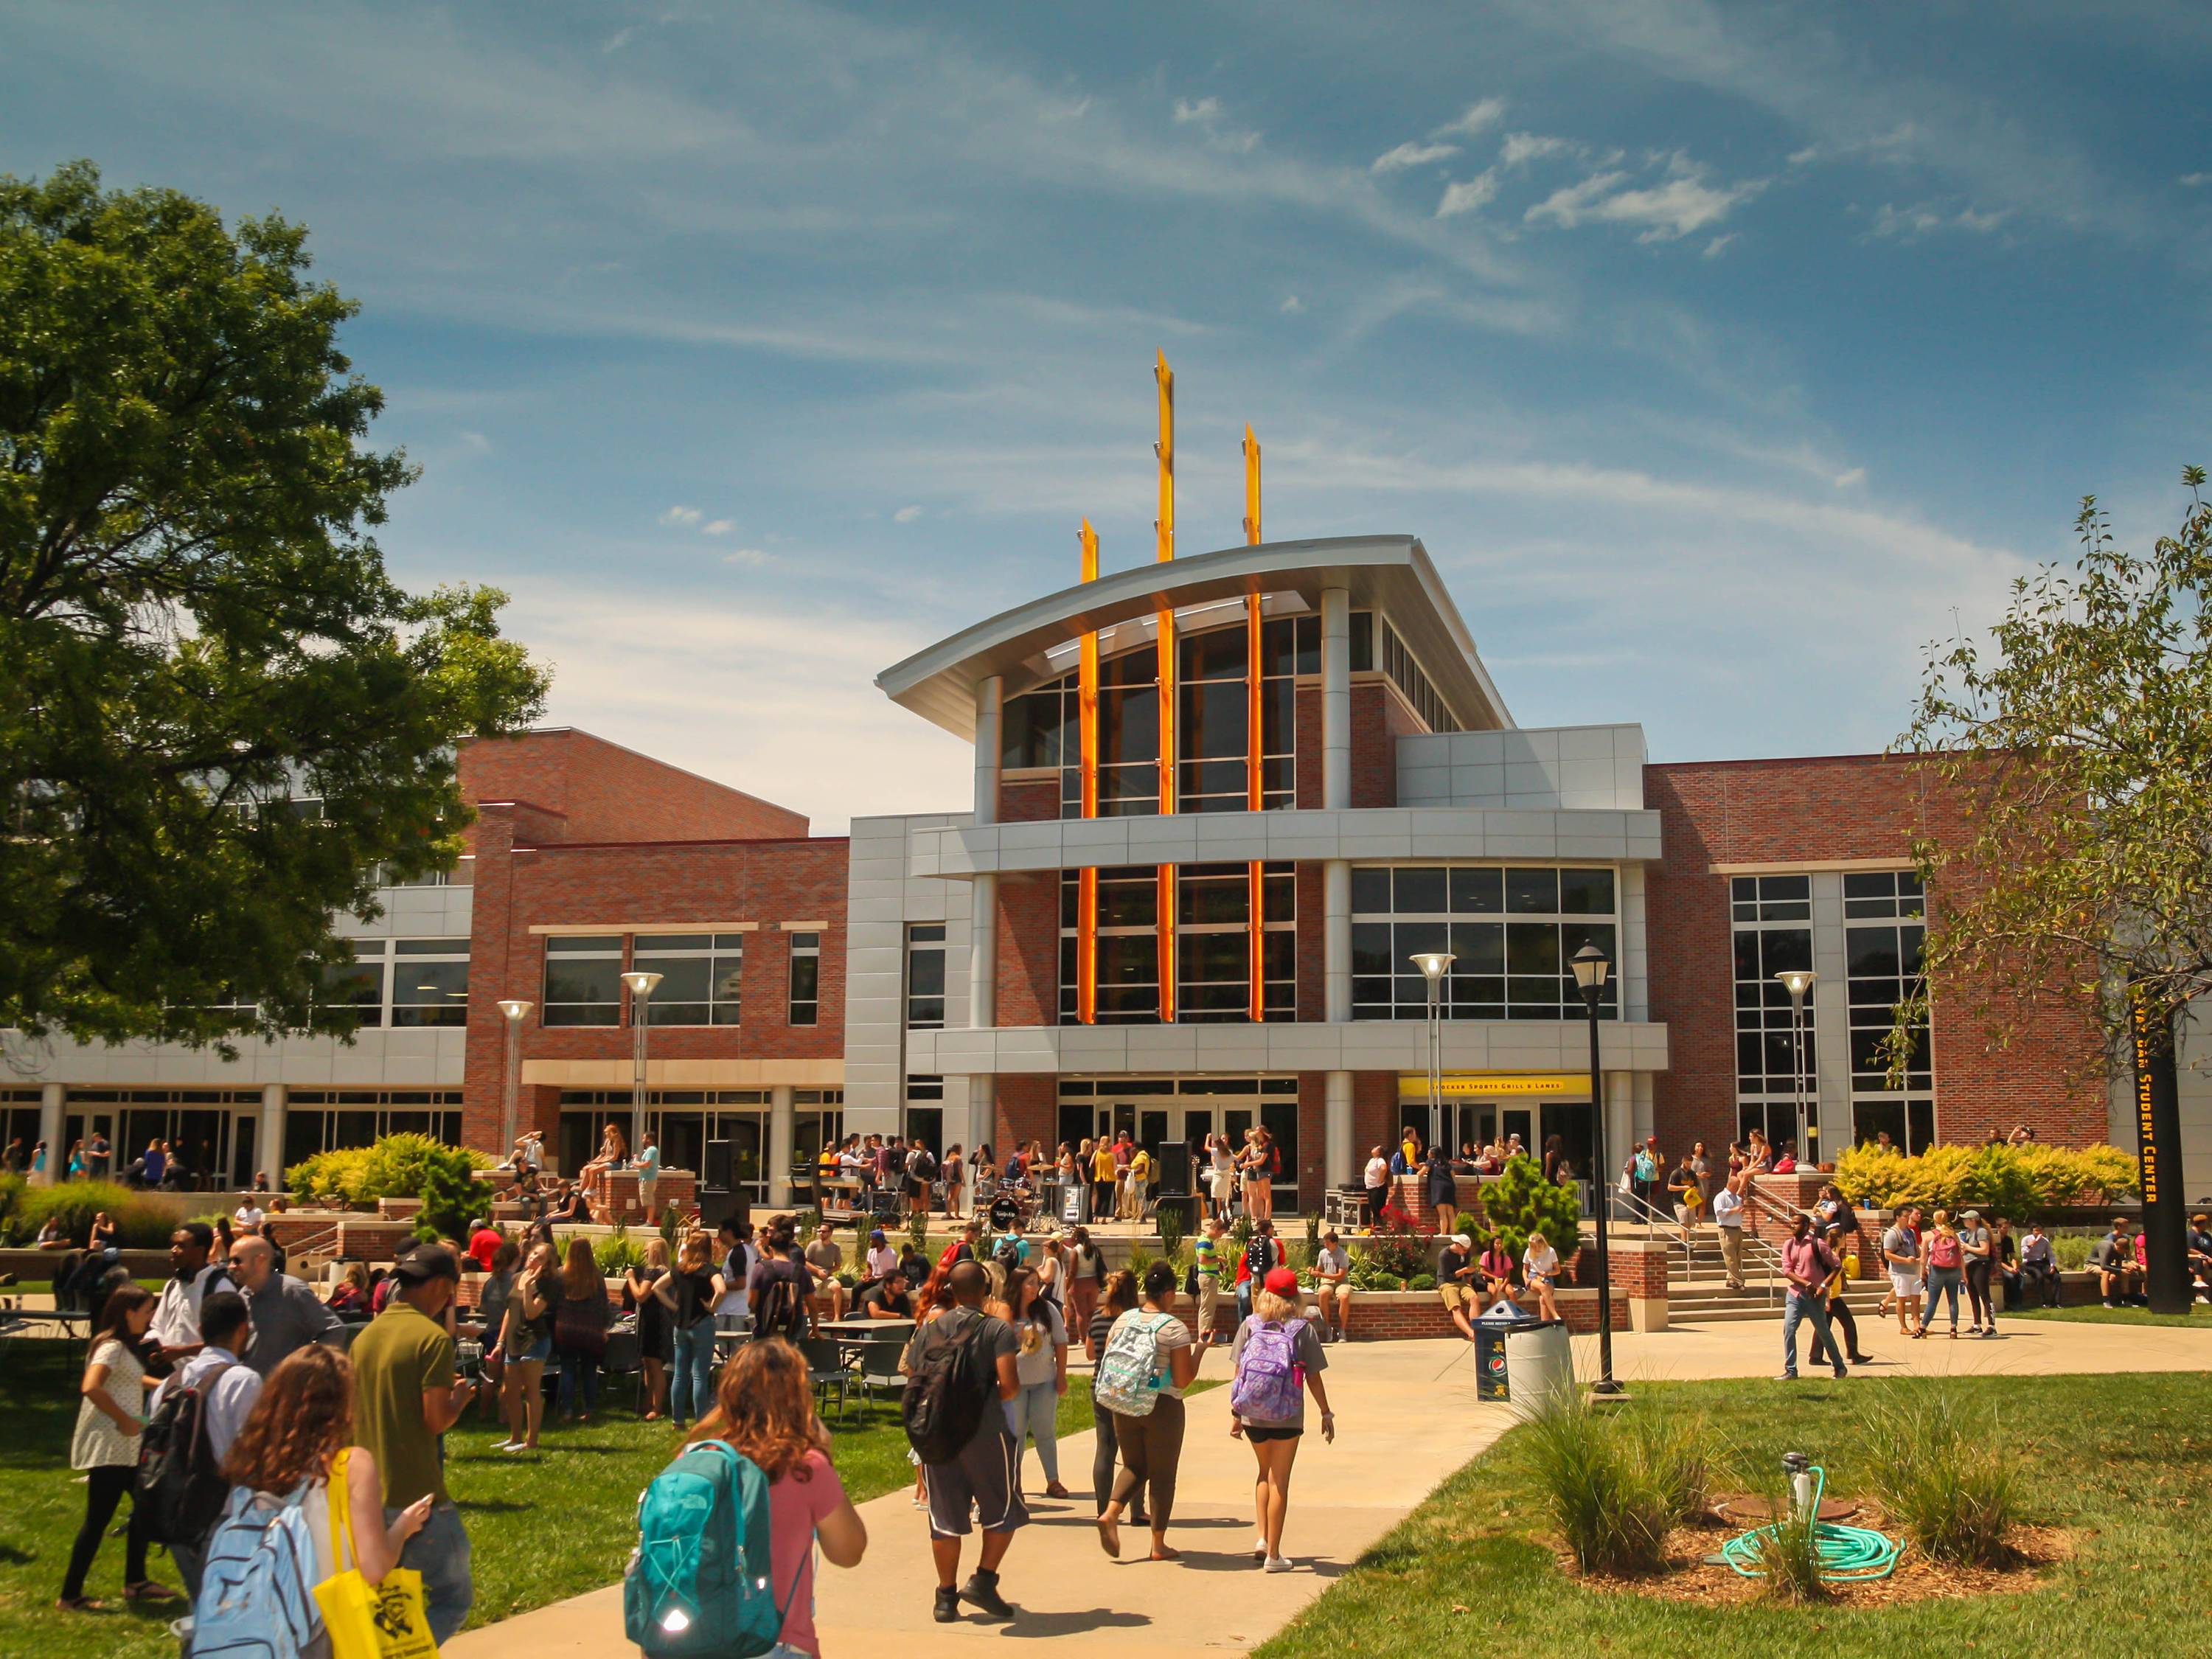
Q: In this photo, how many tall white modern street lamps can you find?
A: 4